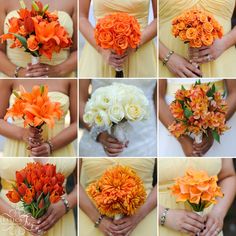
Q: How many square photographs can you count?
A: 9